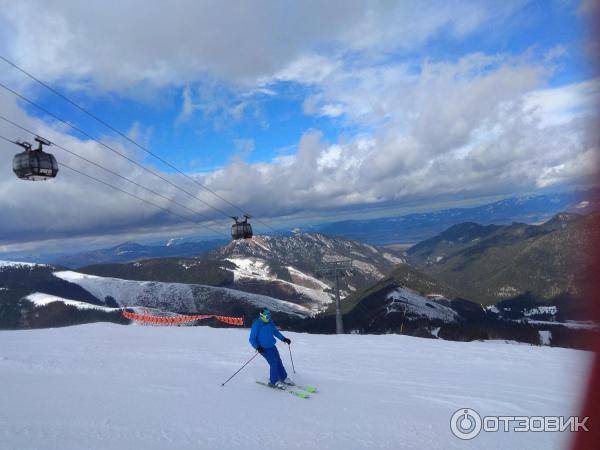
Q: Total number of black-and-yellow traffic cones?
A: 0